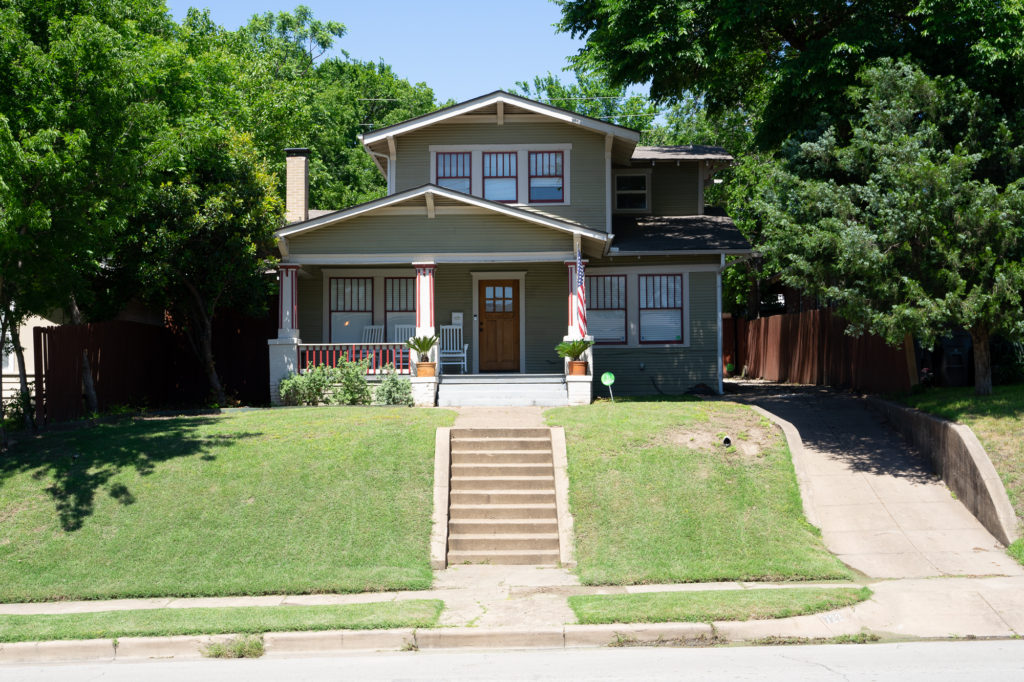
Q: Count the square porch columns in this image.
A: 3